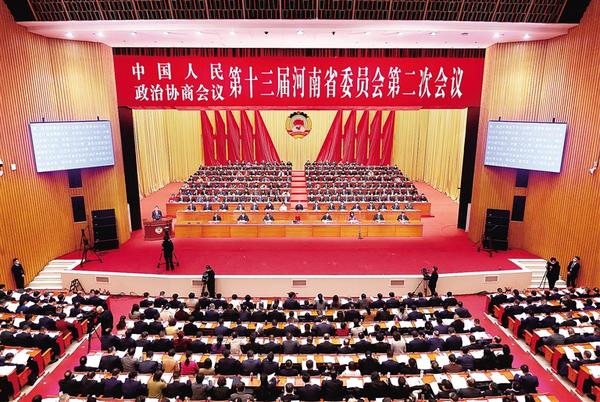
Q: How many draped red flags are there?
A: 10